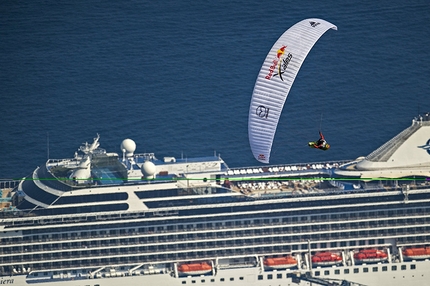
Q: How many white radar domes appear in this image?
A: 2